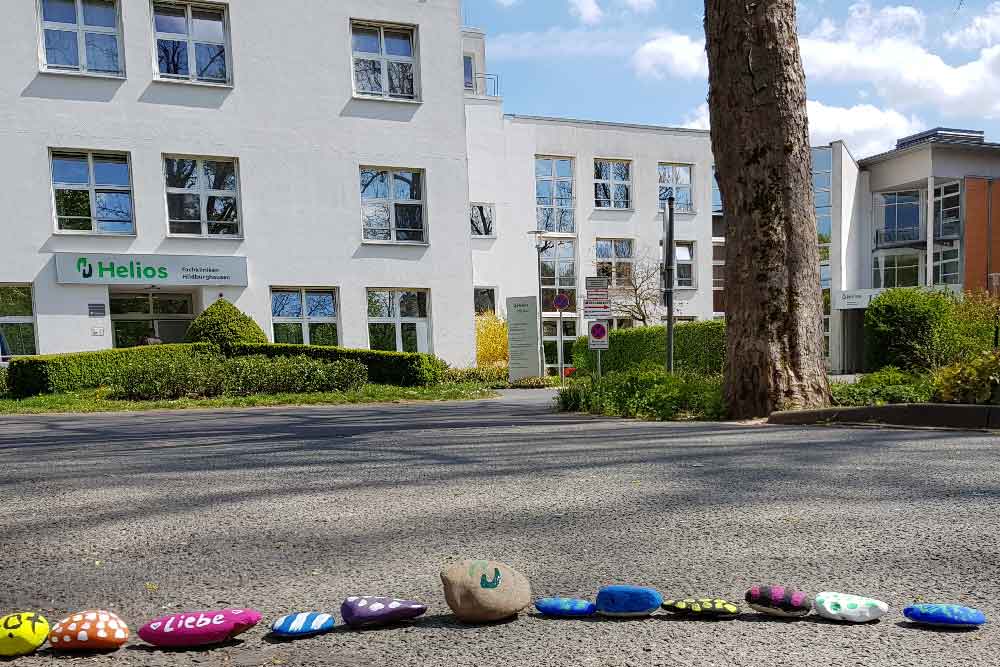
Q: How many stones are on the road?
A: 12